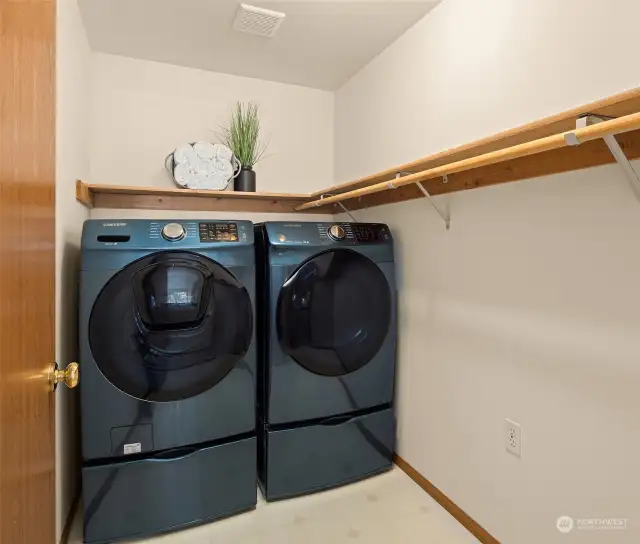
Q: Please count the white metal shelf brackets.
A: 3